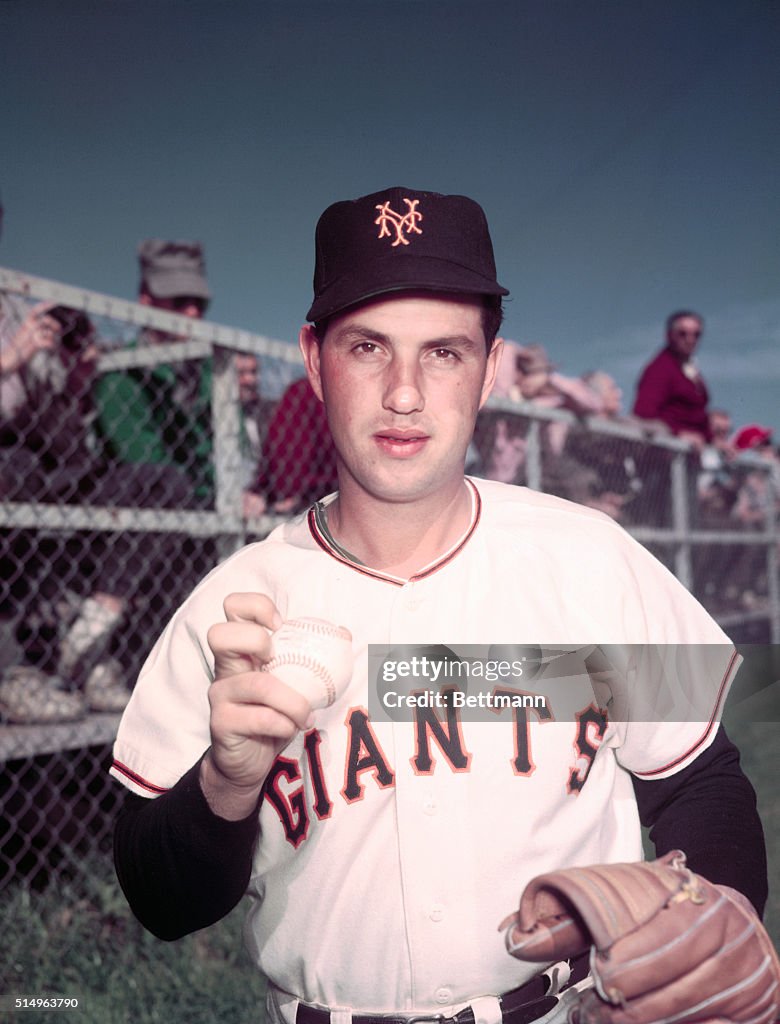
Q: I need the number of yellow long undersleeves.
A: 0